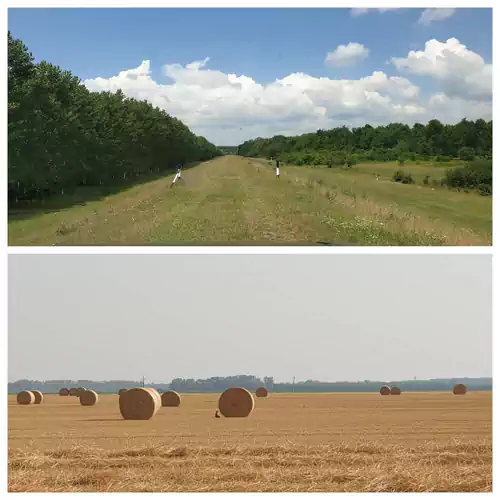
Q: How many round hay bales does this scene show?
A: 14